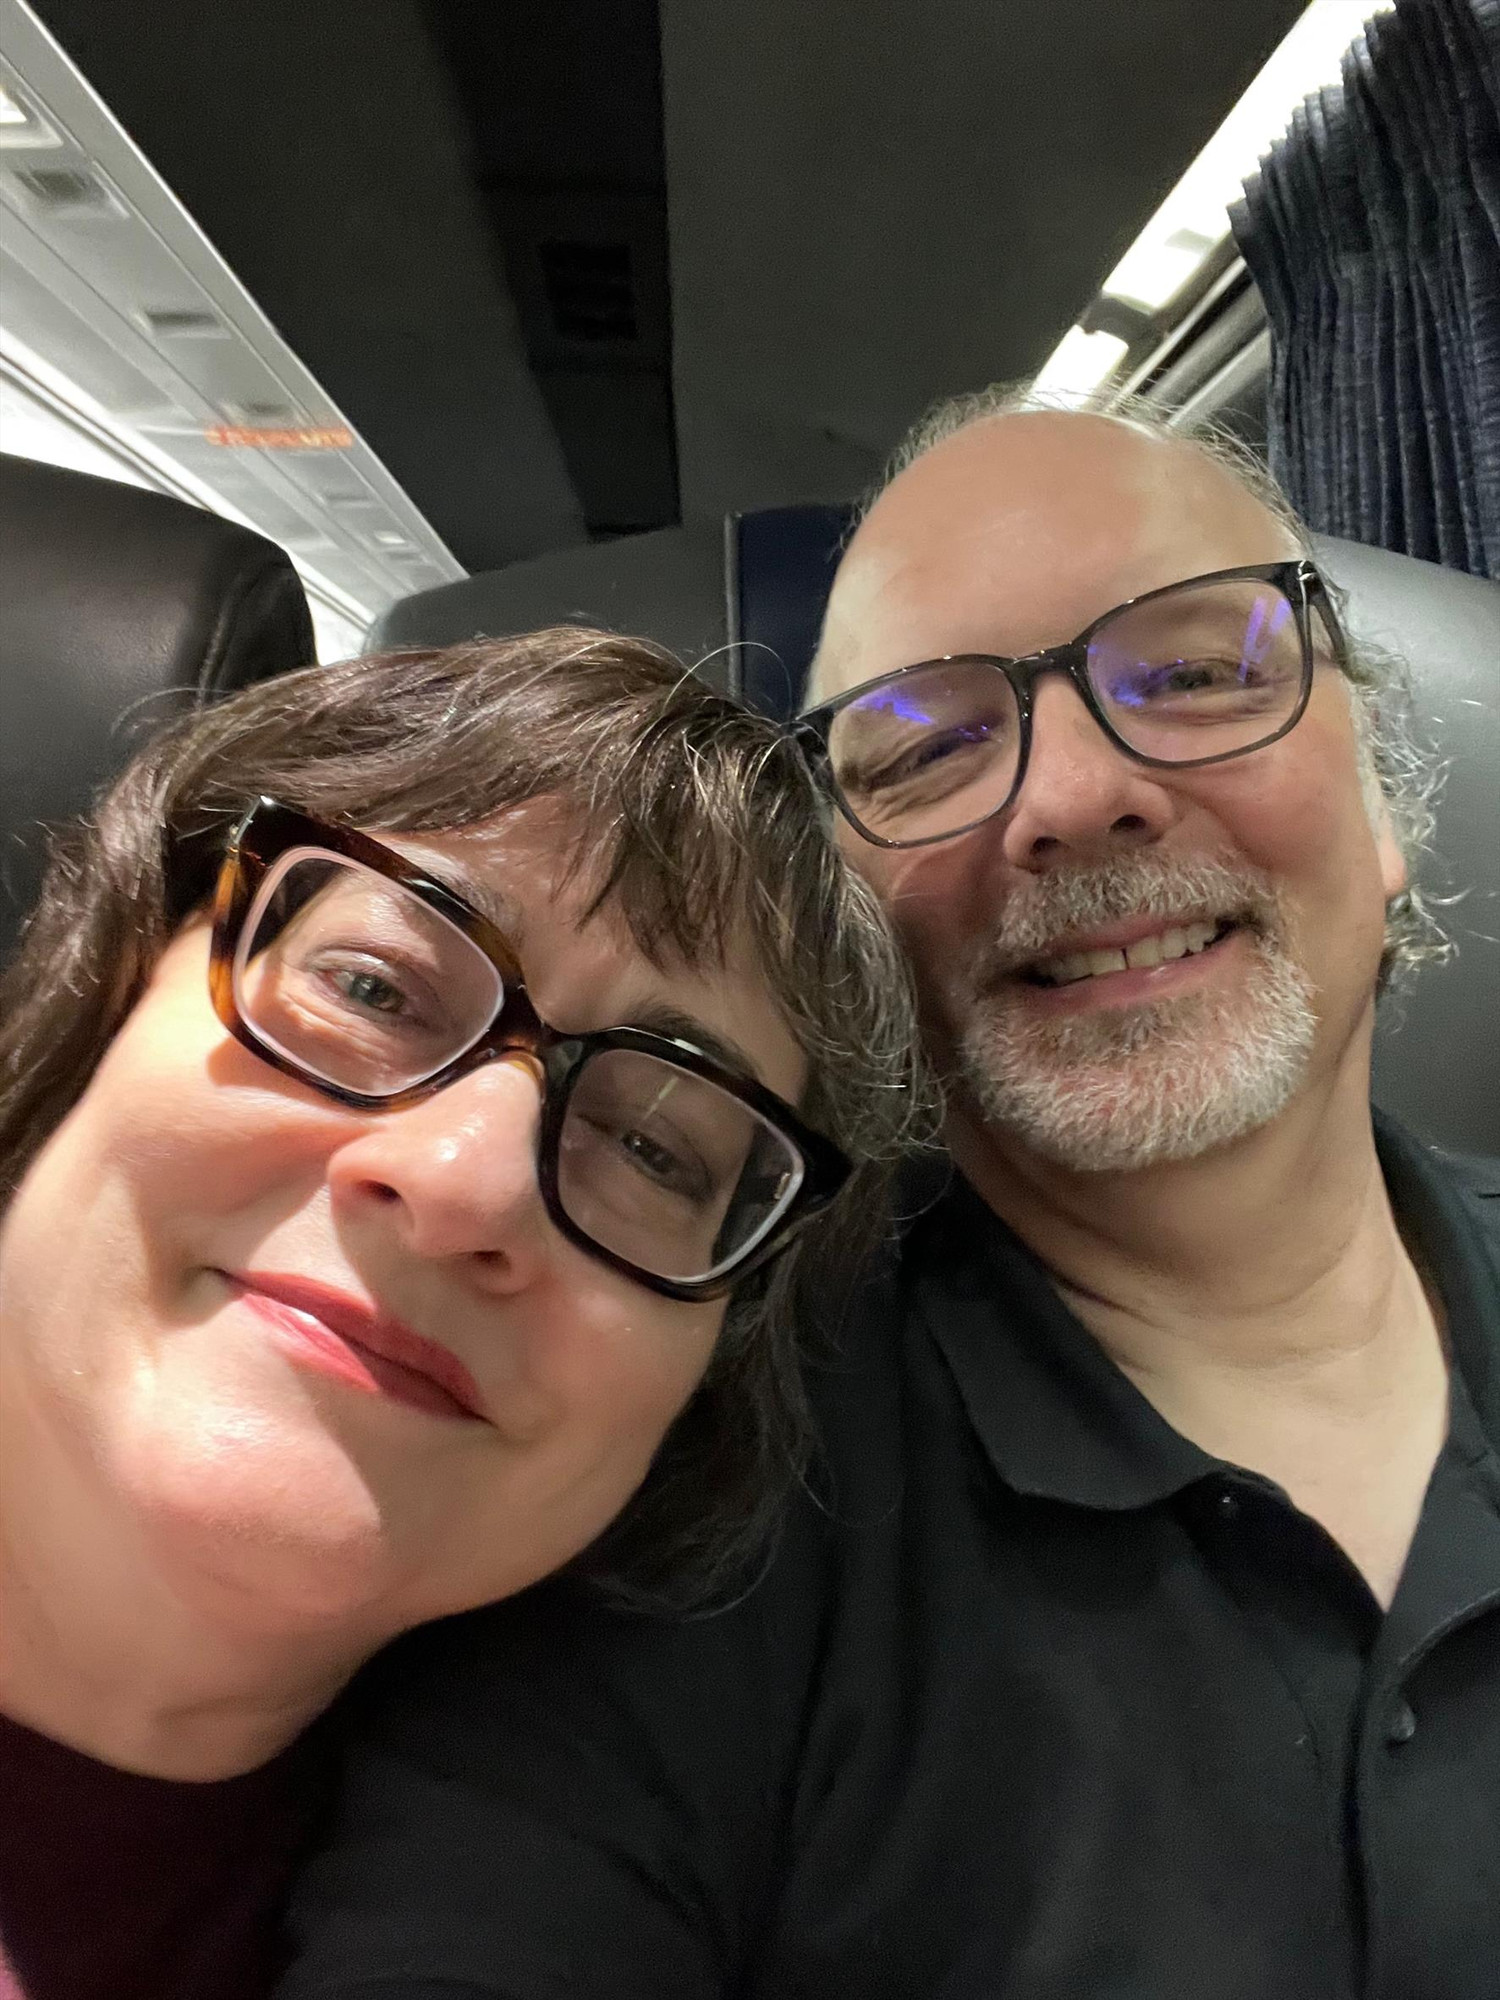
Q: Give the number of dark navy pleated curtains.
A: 1